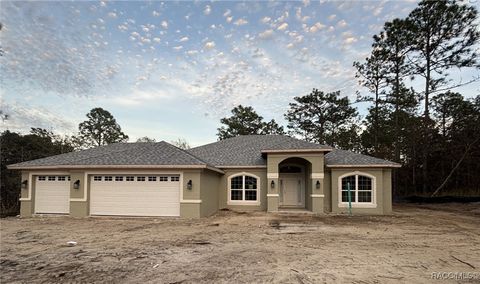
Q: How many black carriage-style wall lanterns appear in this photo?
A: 5